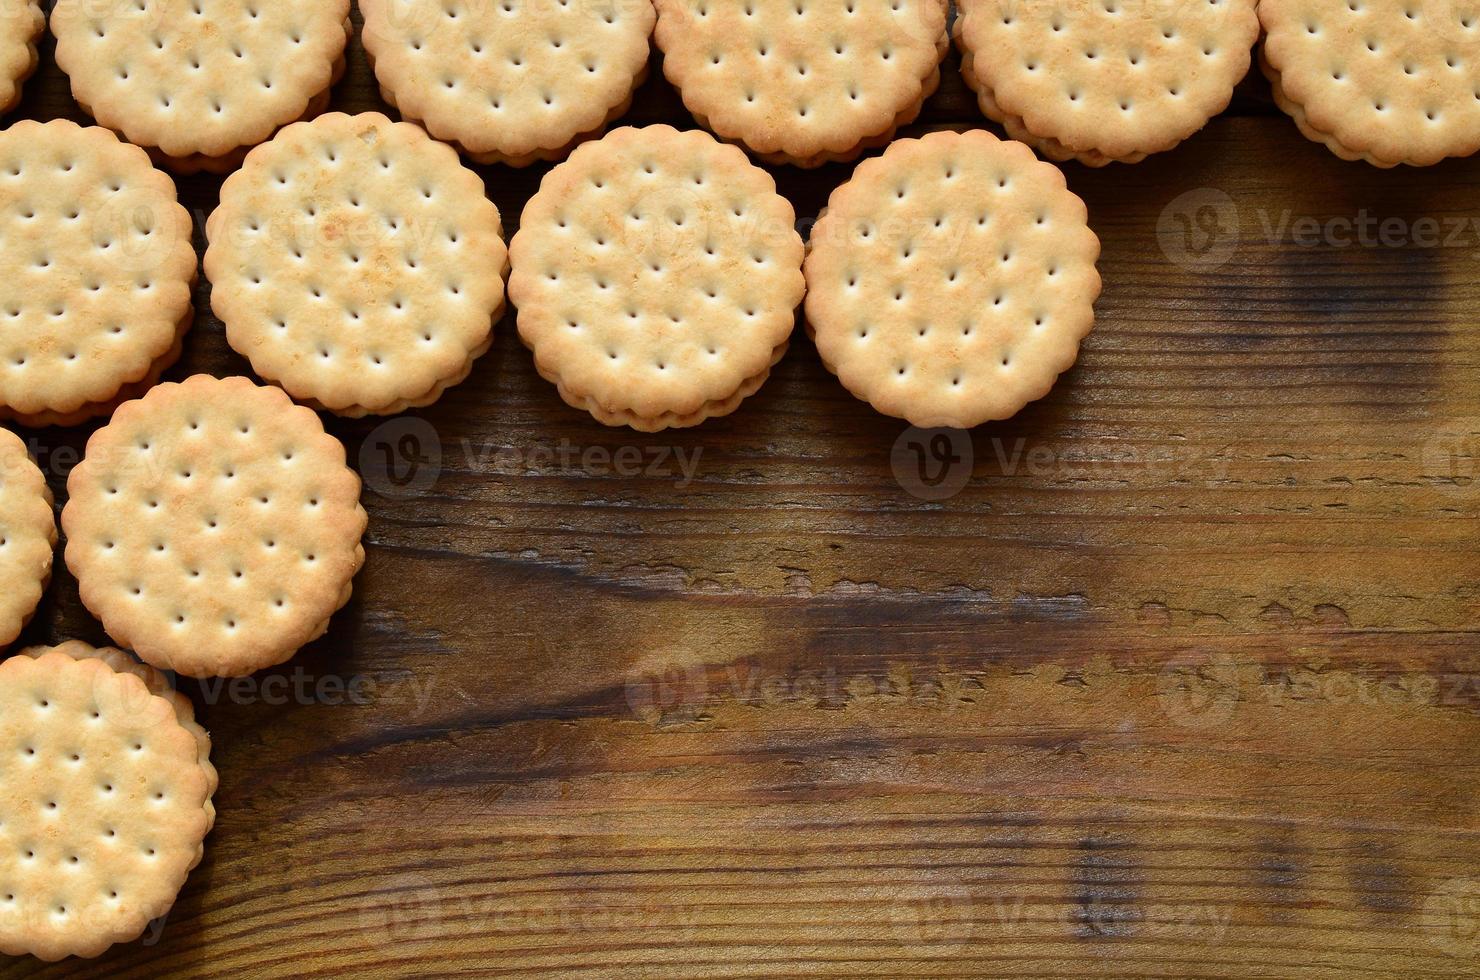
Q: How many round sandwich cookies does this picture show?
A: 13